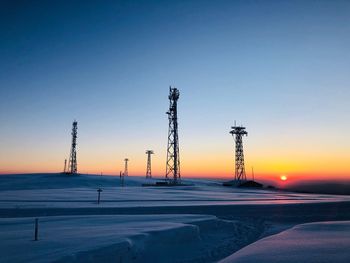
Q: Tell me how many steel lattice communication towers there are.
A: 5